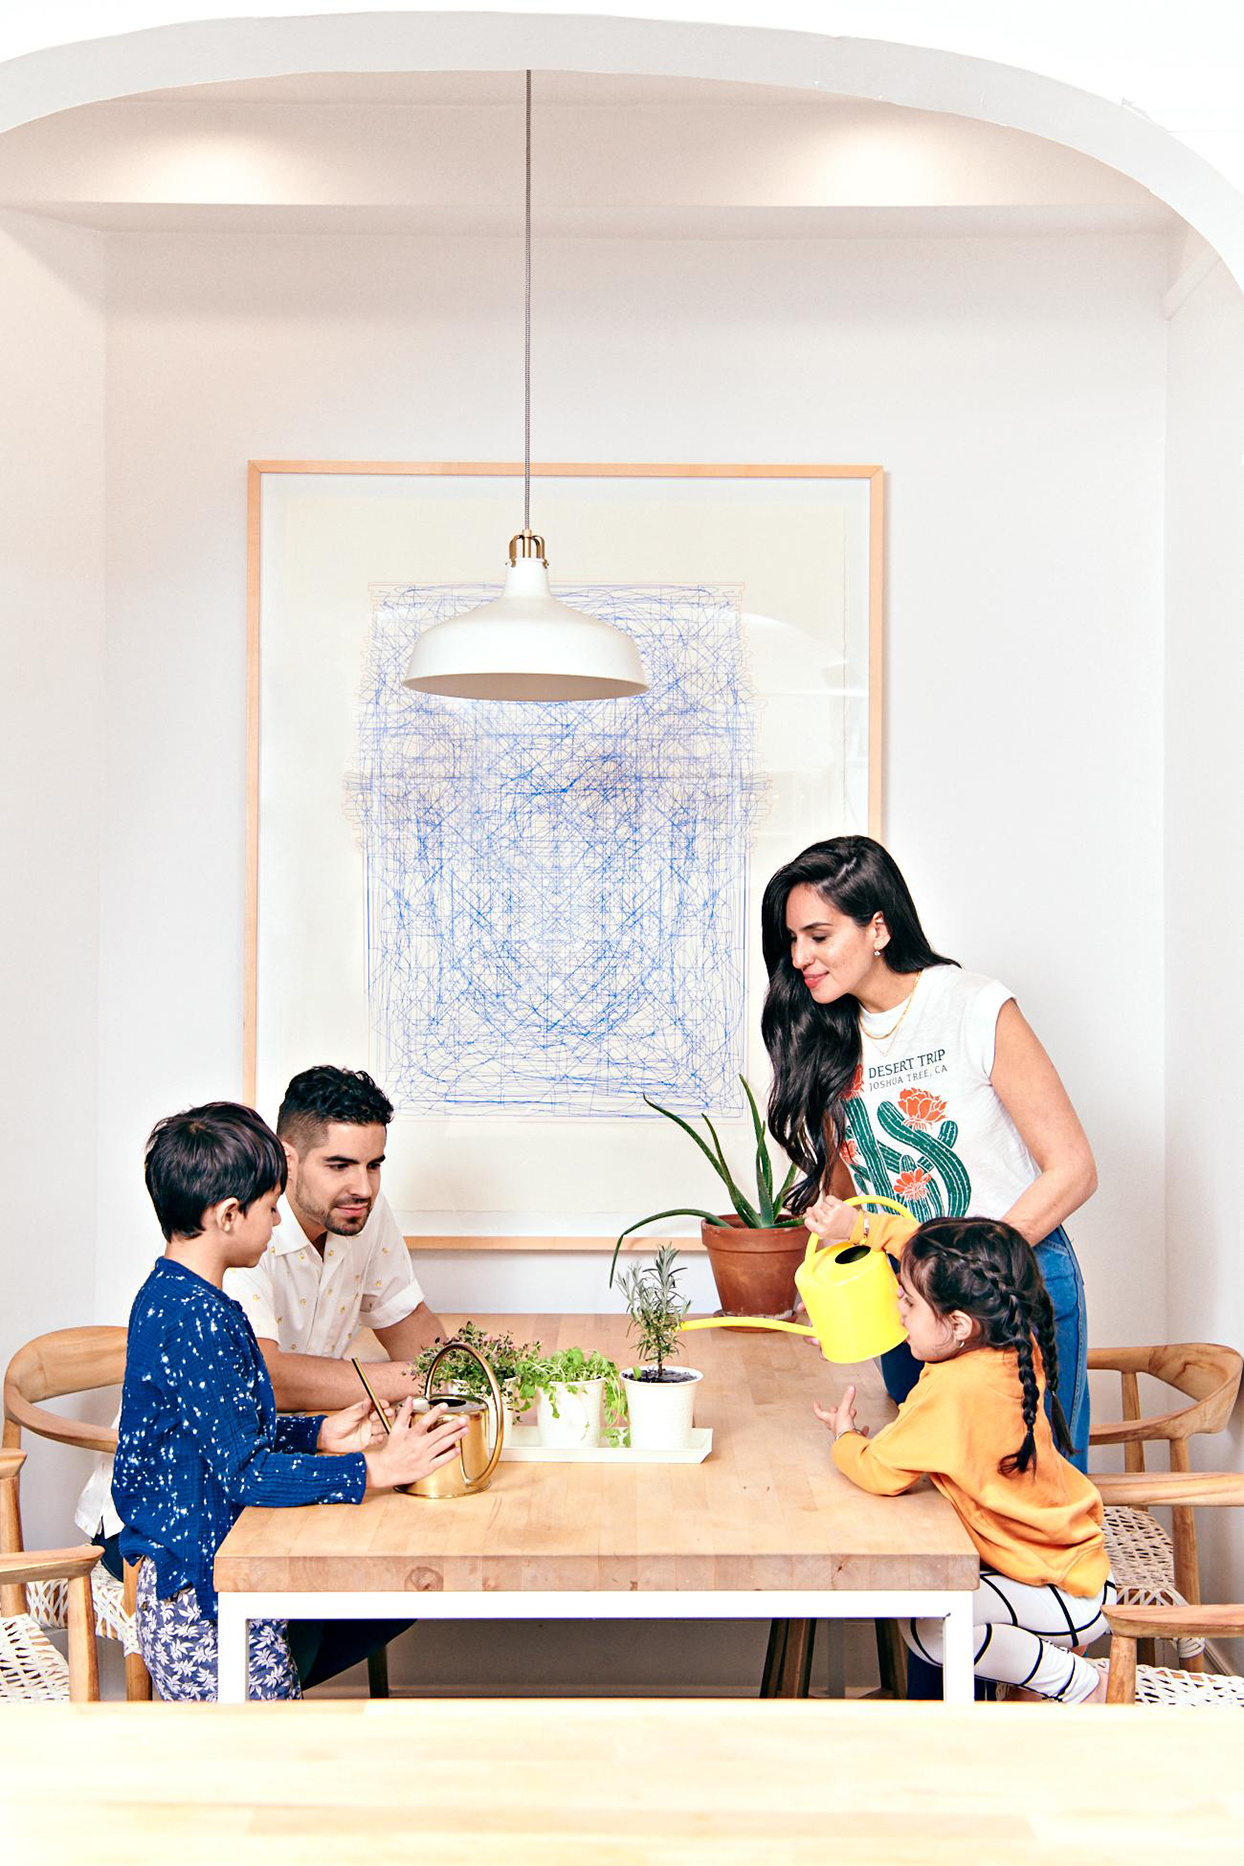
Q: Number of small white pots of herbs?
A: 3